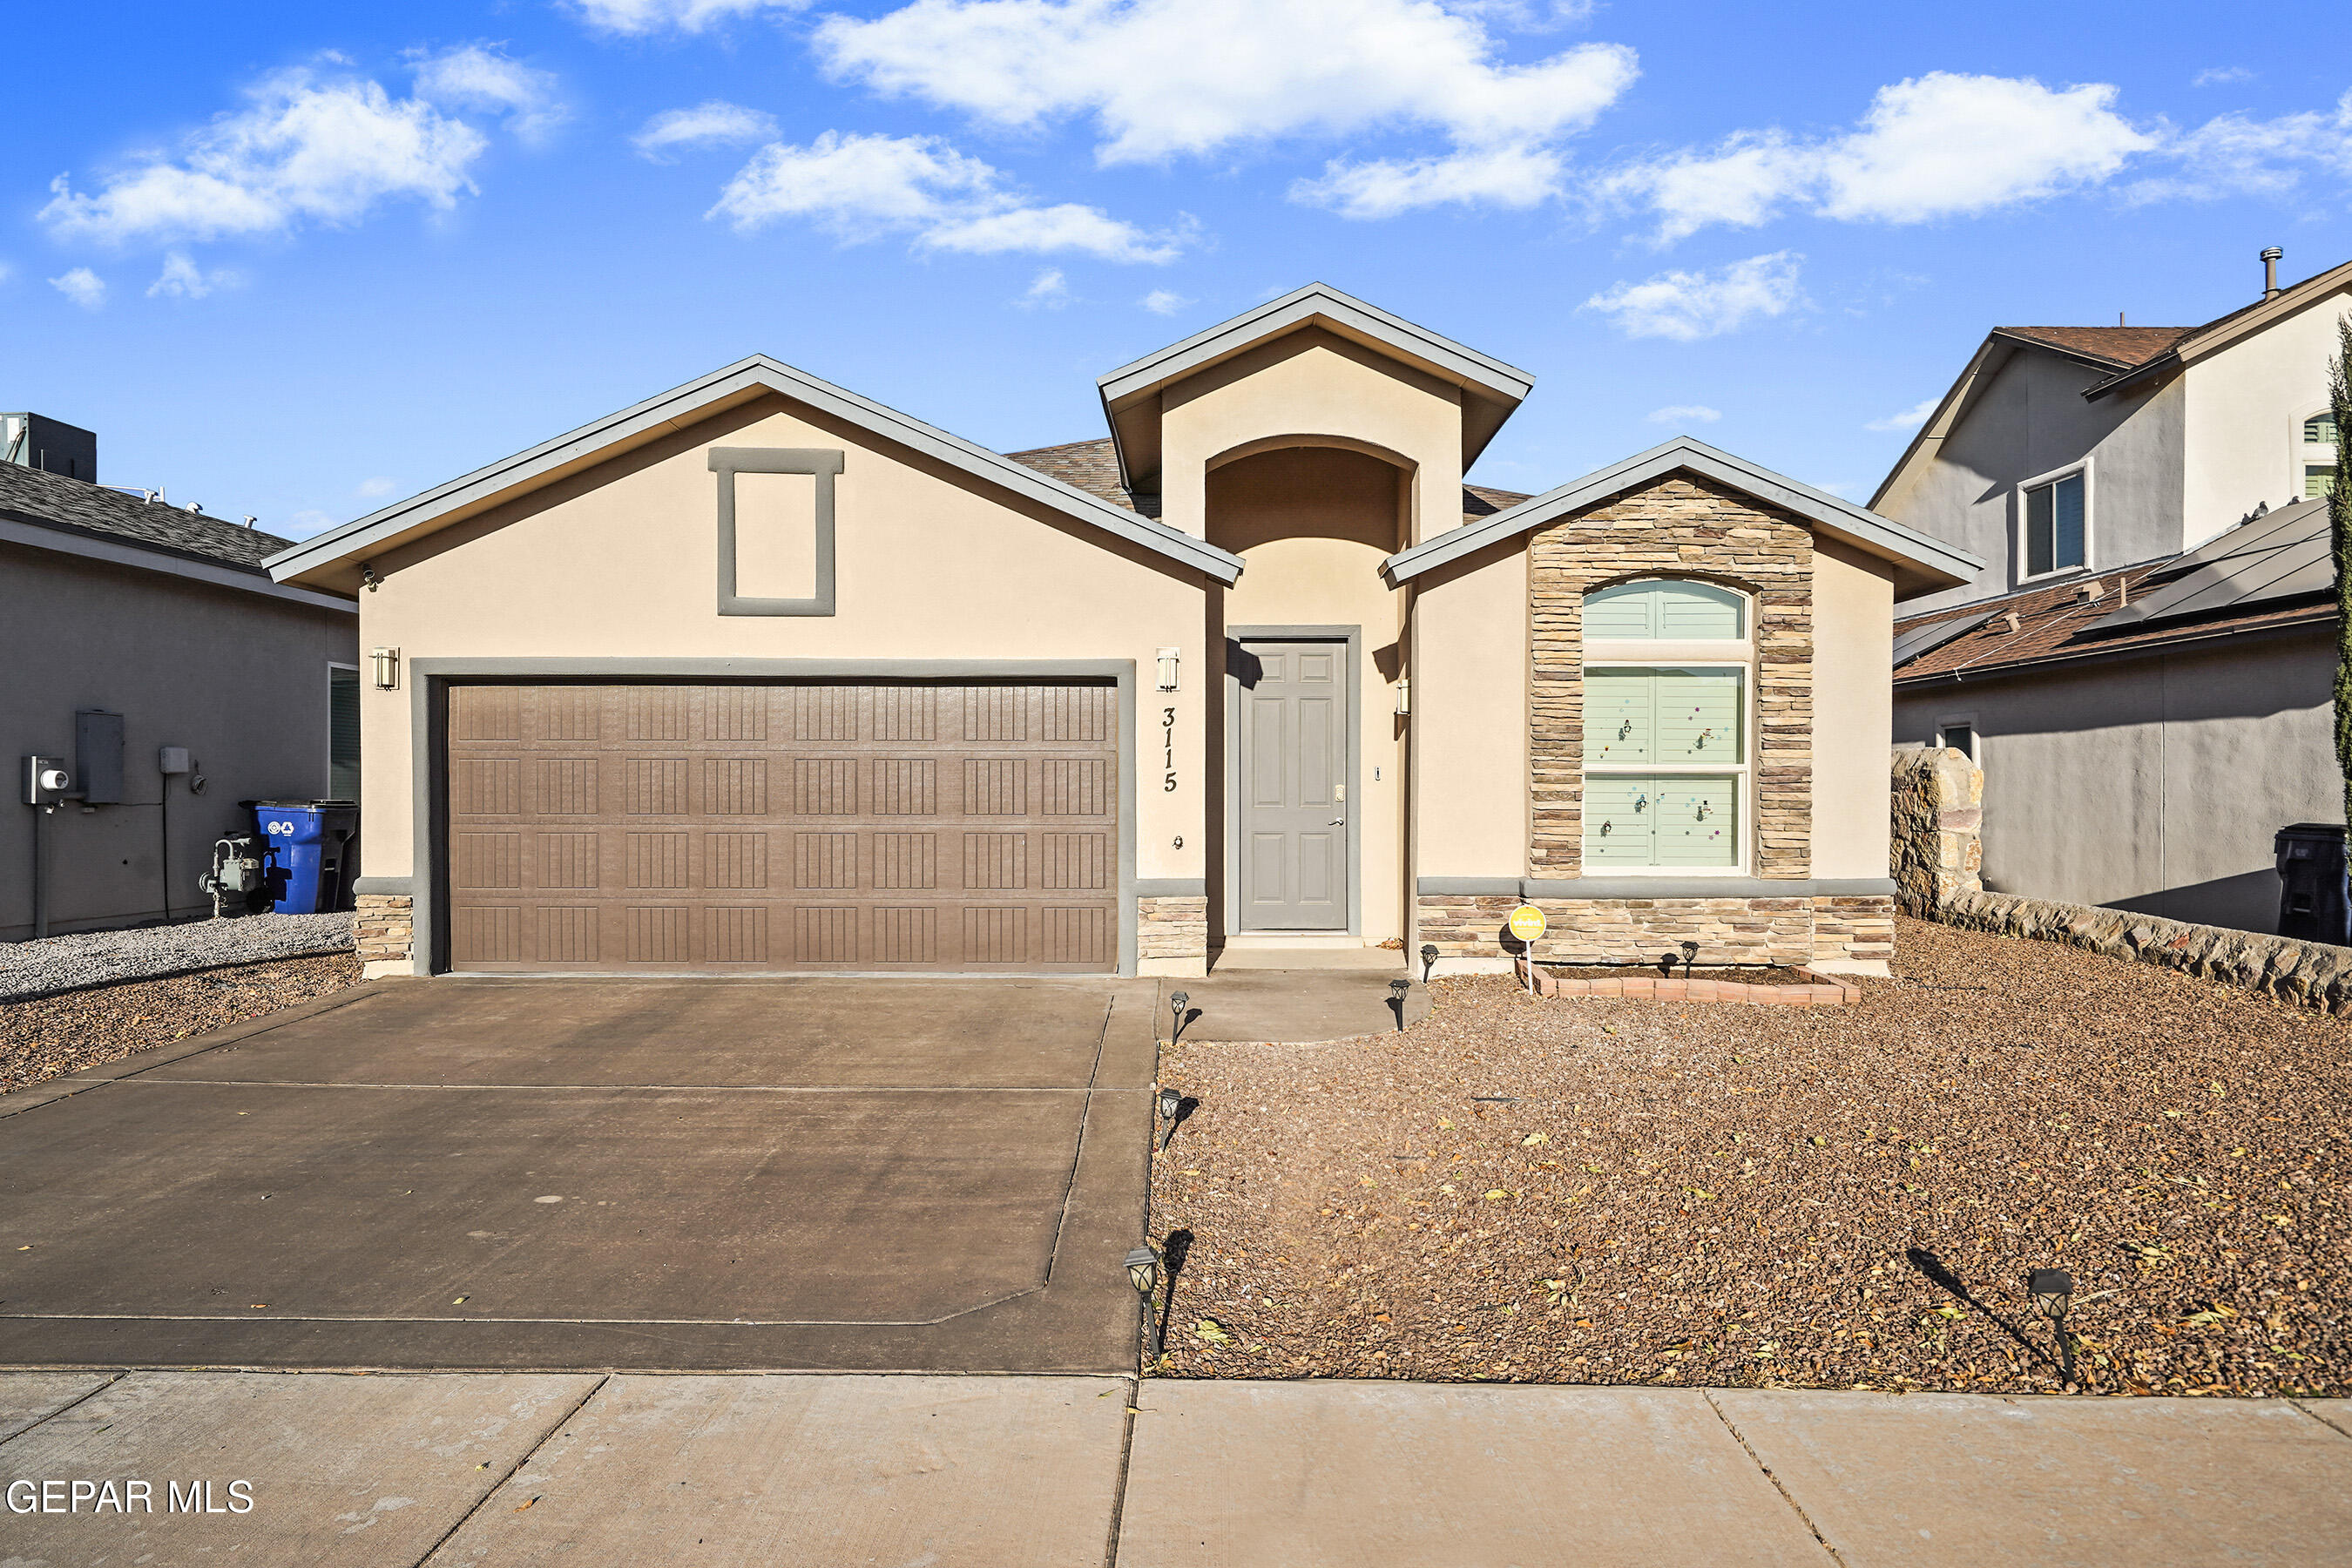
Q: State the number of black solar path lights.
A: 7